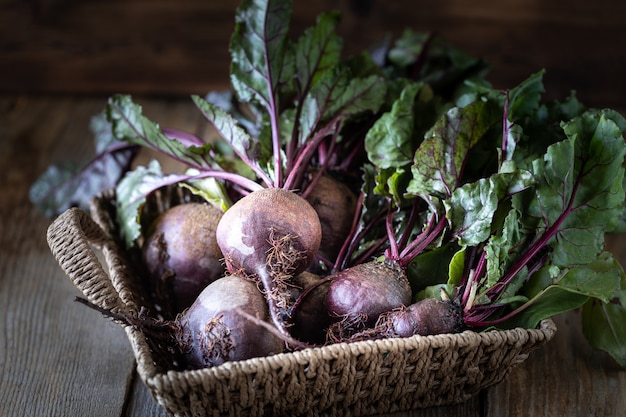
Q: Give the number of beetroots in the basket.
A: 7